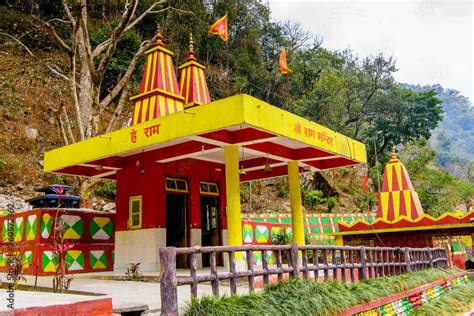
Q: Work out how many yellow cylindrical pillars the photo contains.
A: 2